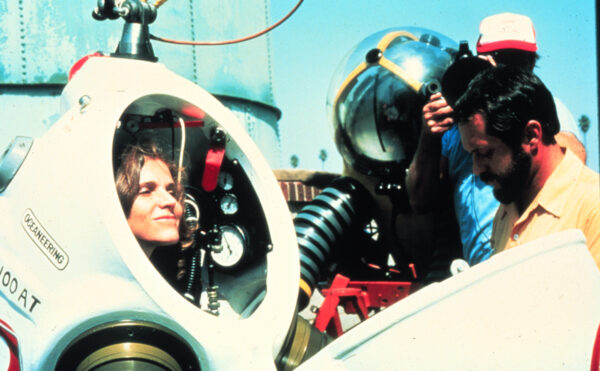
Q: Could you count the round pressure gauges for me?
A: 3